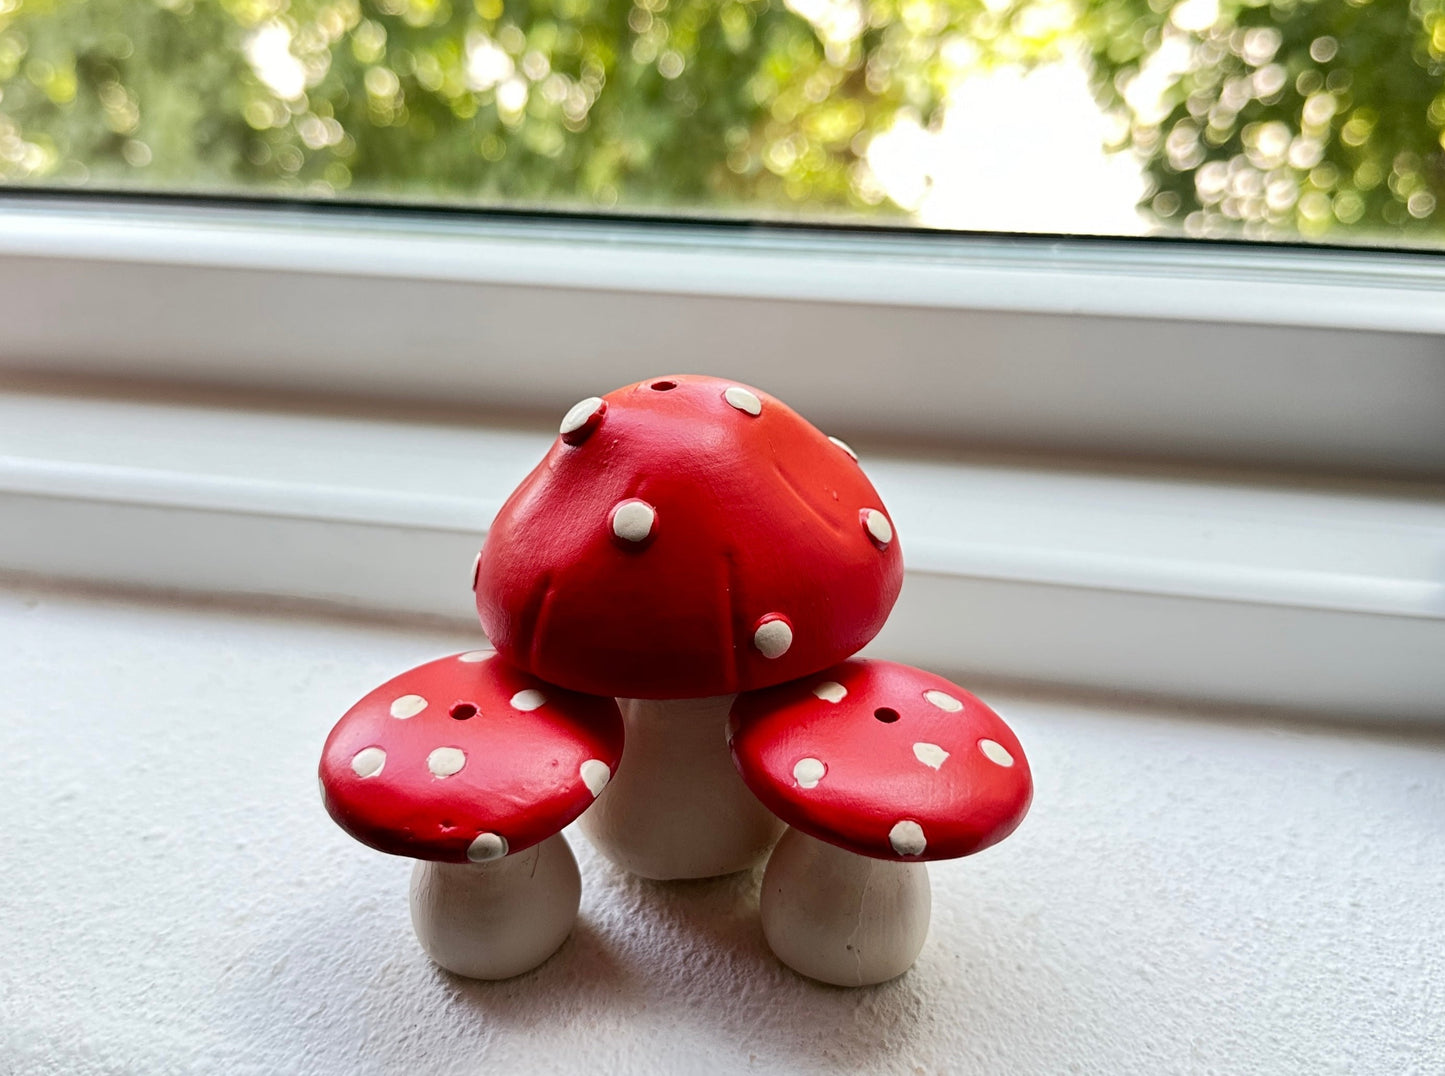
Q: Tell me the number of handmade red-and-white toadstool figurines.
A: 3